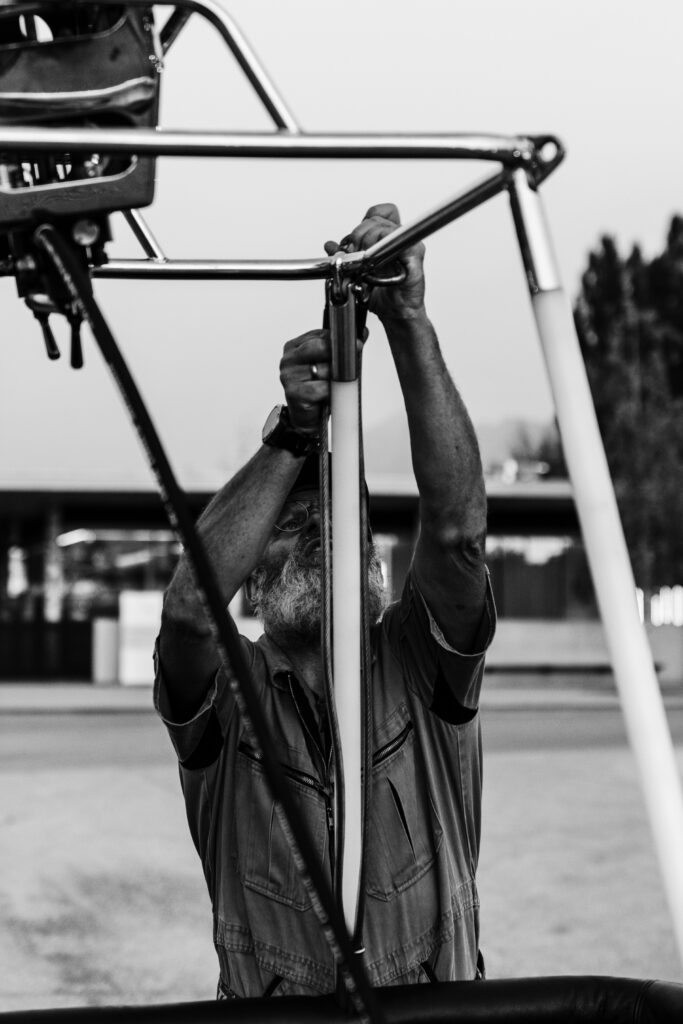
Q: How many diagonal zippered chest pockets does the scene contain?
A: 2